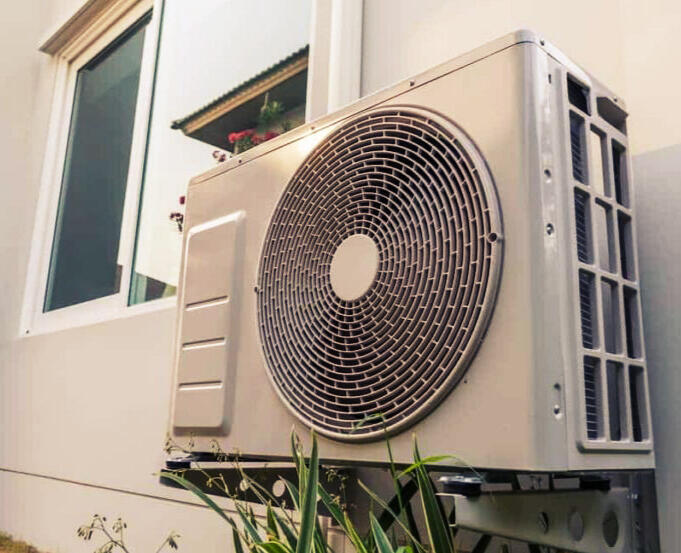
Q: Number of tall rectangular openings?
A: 12